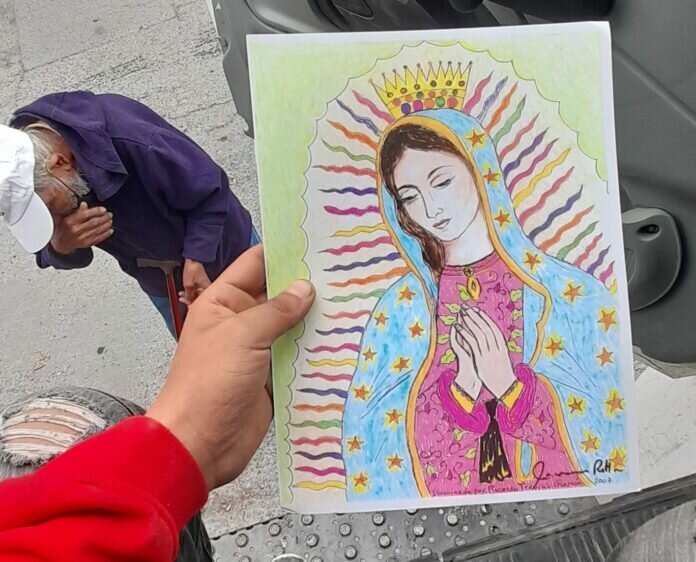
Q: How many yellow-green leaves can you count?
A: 13